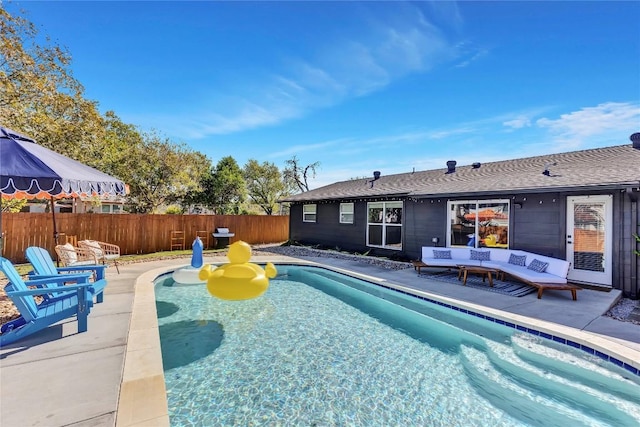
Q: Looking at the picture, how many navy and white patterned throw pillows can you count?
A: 4